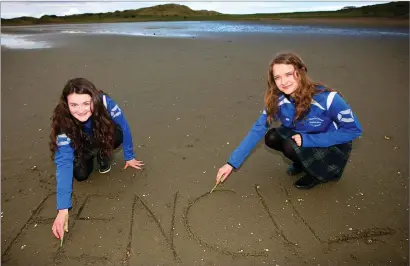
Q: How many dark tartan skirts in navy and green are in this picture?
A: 1